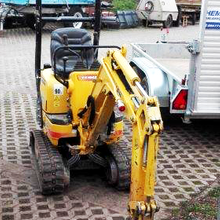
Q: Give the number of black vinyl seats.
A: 1